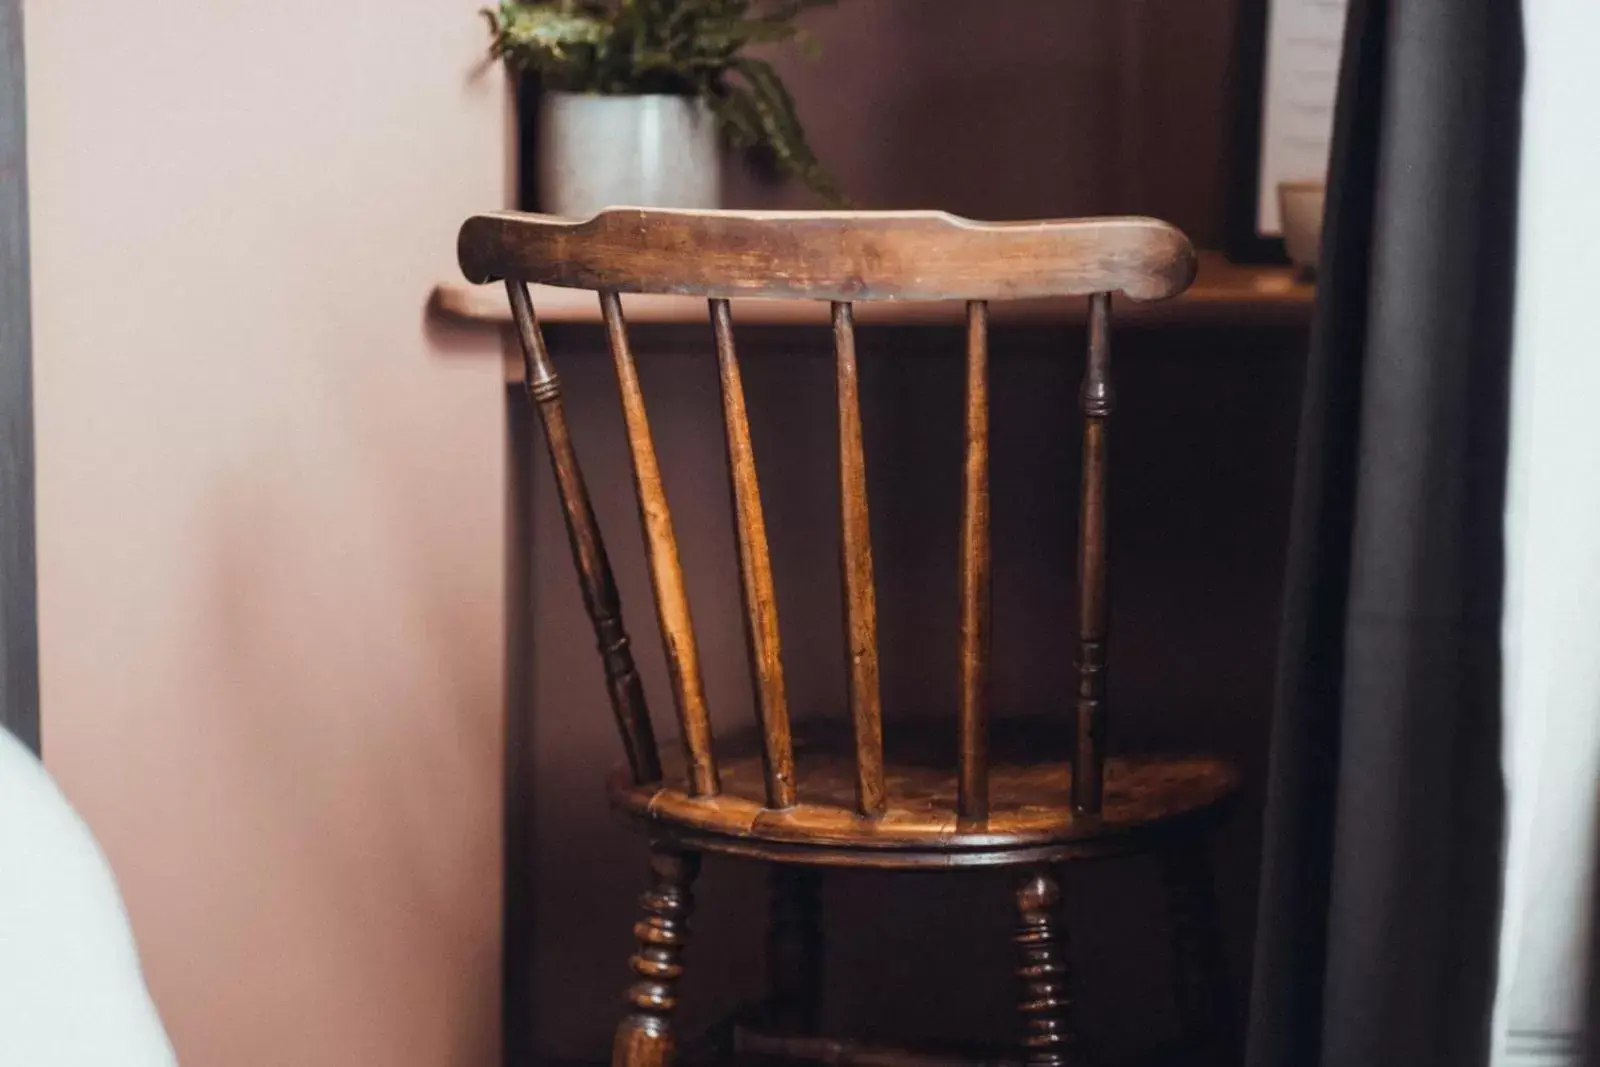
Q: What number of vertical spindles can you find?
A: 6